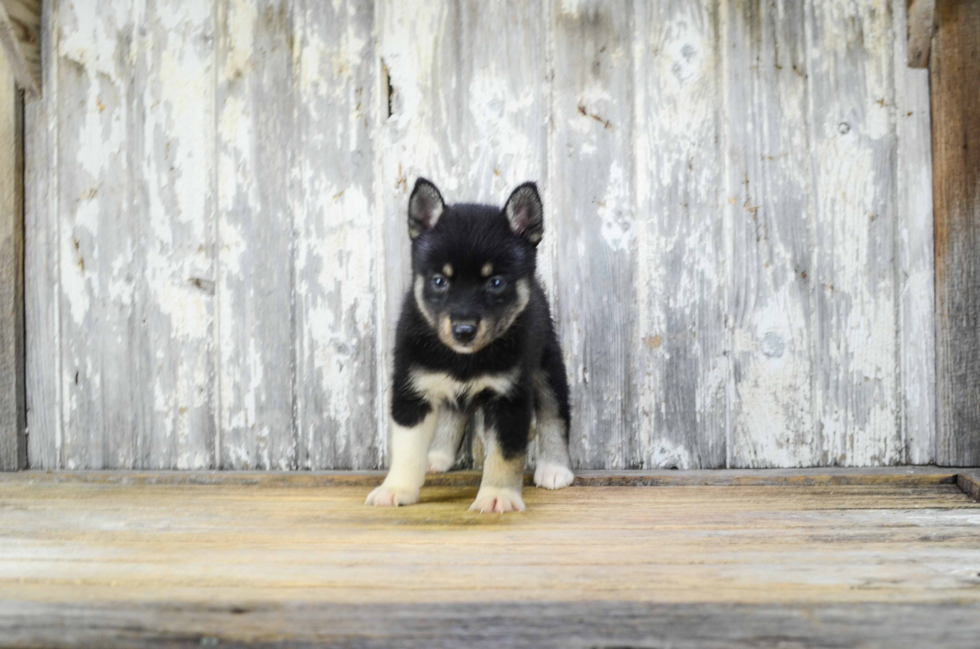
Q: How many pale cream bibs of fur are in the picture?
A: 1